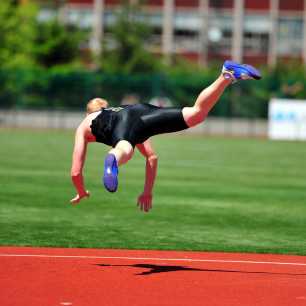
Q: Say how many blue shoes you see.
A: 2